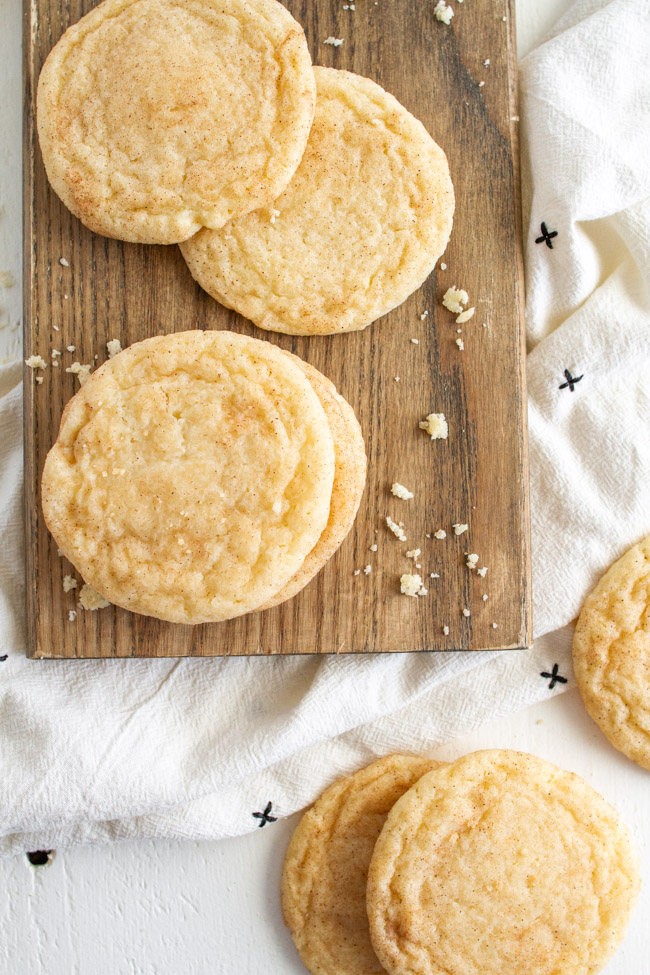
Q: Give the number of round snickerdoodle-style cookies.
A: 7